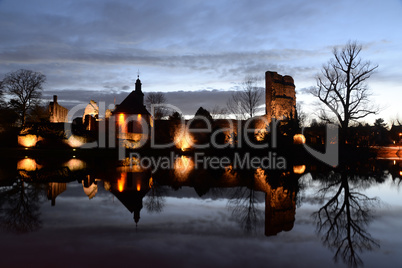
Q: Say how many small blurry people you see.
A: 0